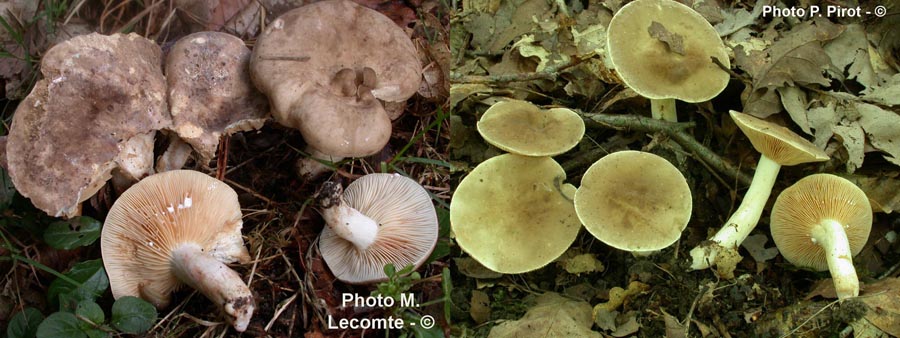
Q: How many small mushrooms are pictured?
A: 11